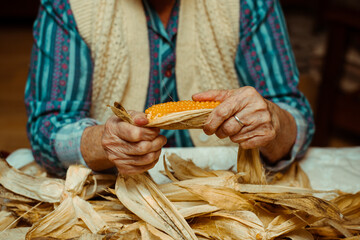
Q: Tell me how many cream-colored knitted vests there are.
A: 1